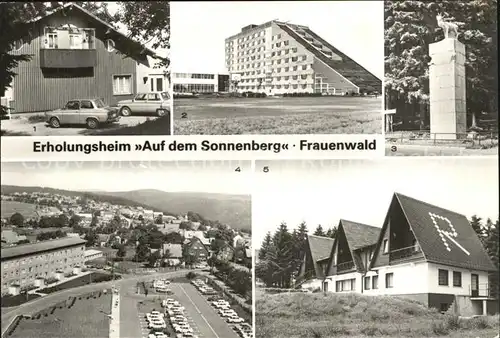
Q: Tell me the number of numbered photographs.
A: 5